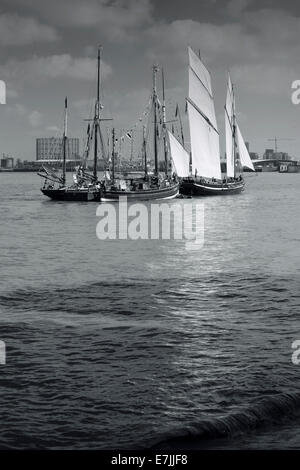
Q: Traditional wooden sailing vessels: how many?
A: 3